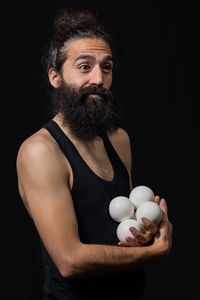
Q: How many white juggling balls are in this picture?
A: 4